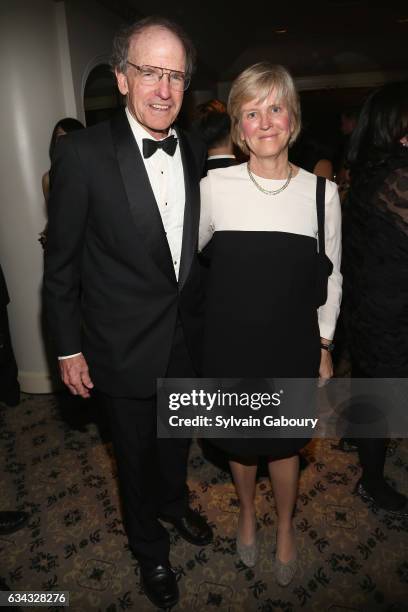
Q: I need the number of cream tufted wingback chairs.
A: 0